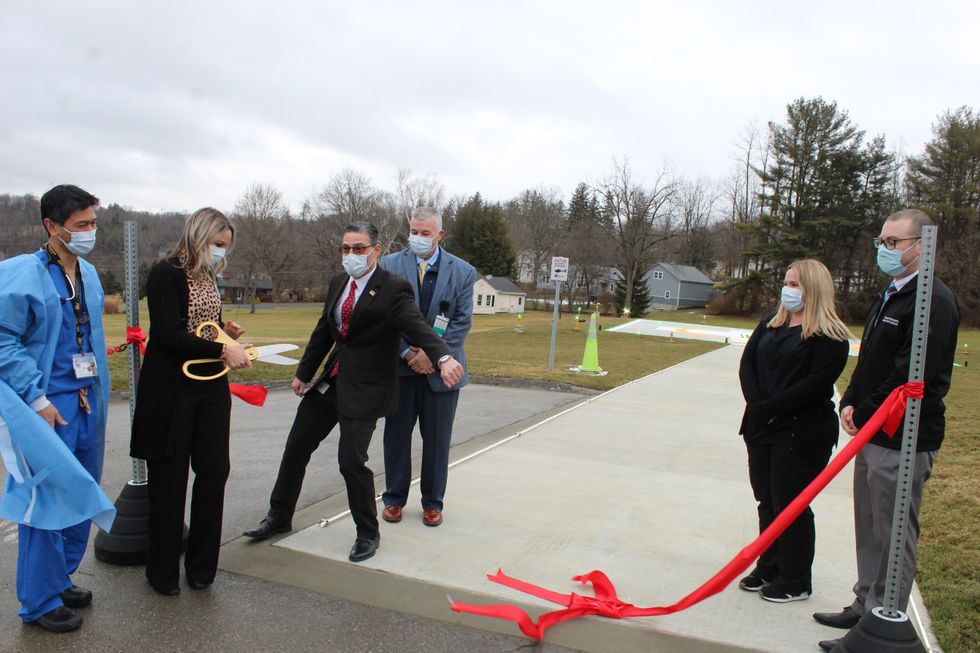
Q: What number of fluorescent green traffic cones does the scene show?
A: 1